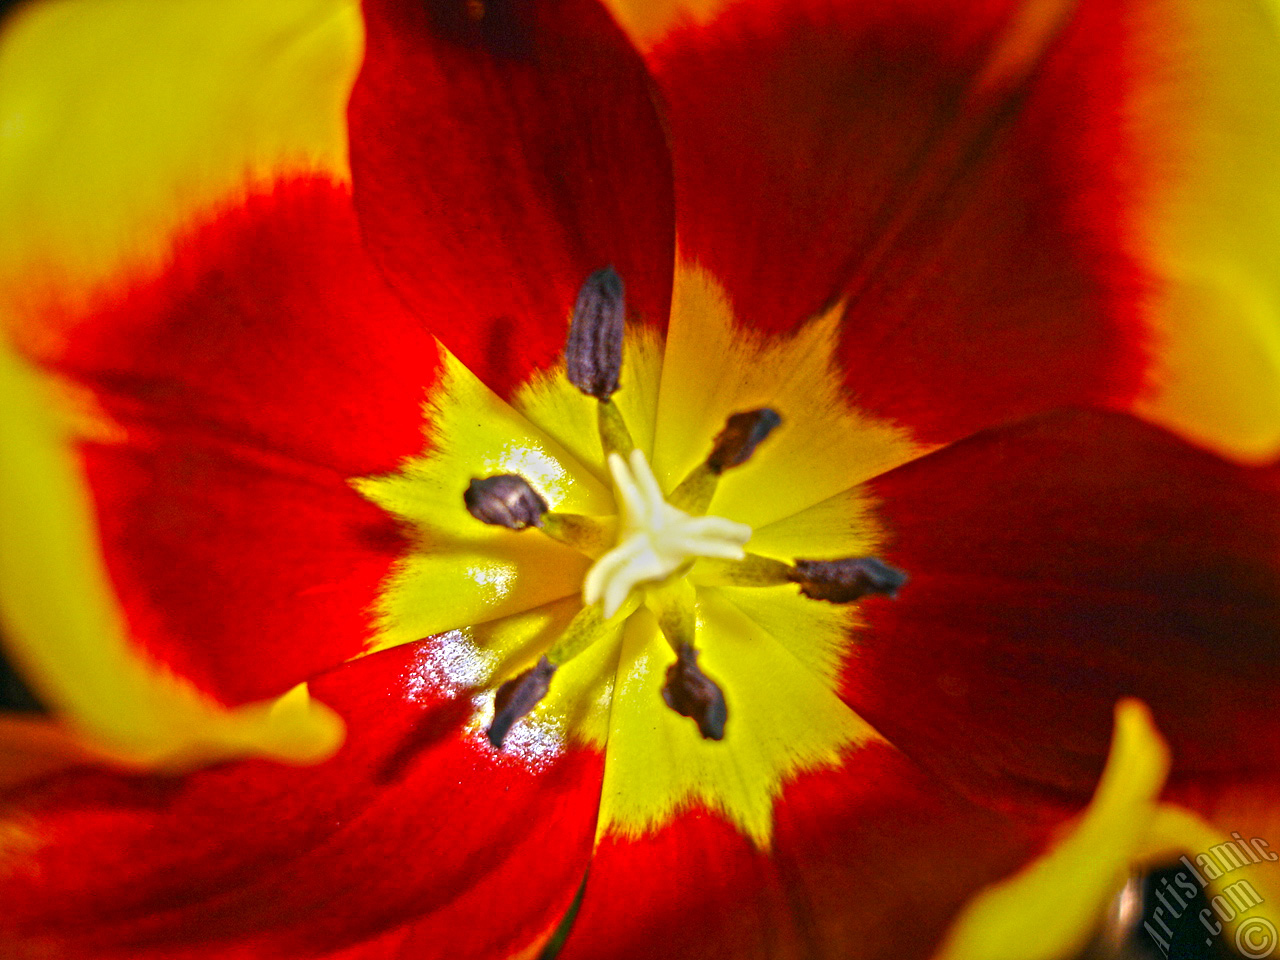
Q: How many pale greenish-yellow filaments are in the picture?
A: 6